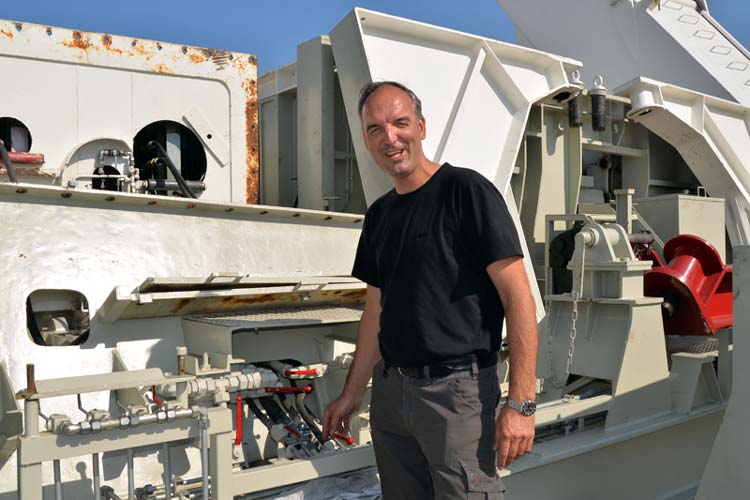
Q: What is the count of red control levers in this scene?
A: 6